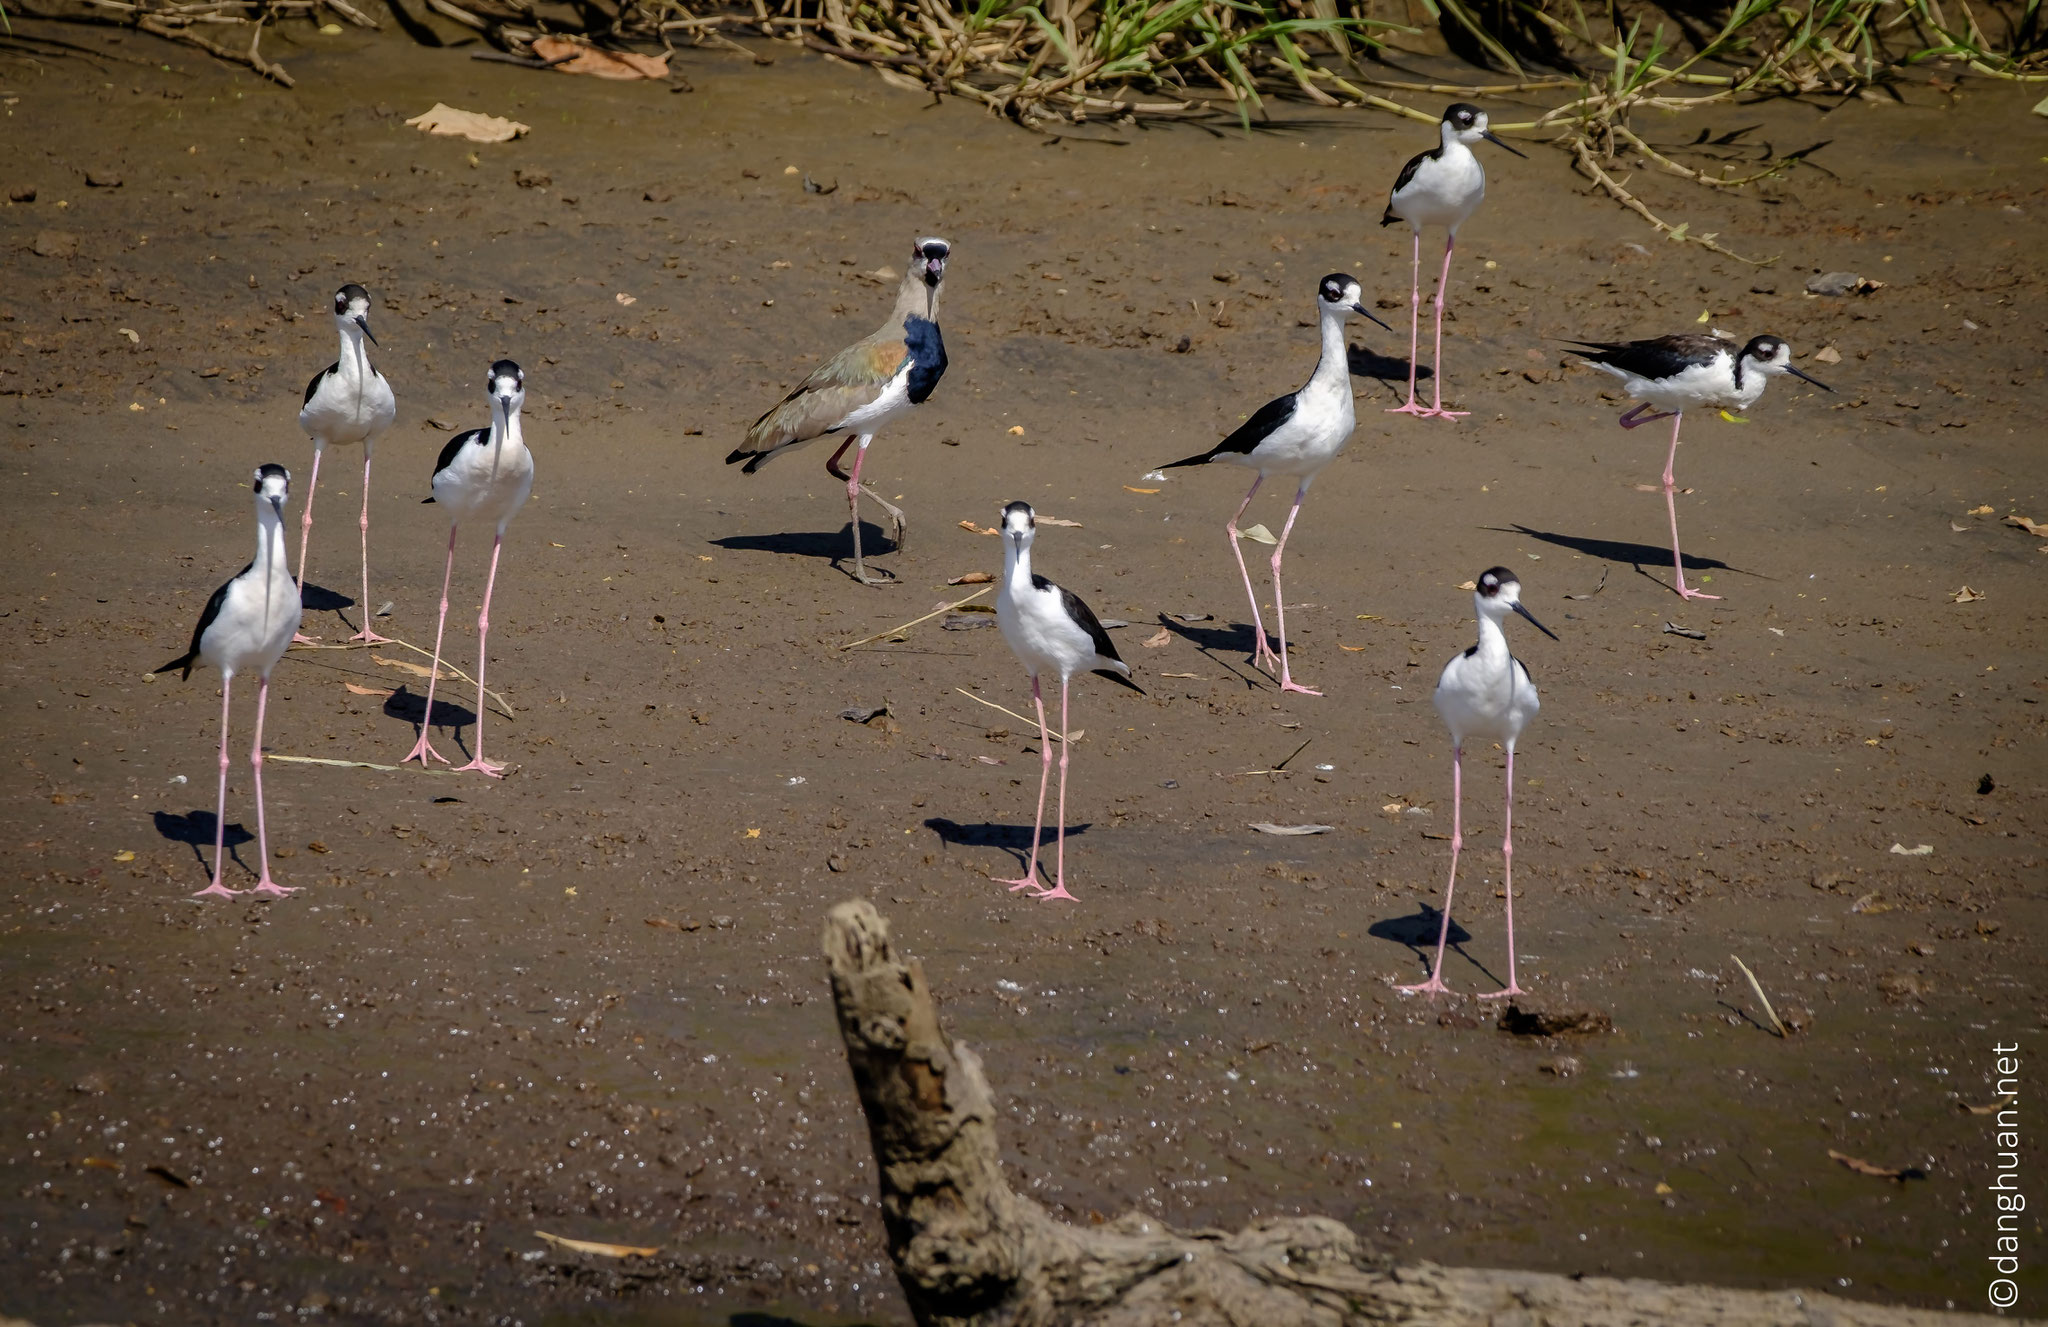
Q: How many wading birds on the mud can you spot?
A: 9